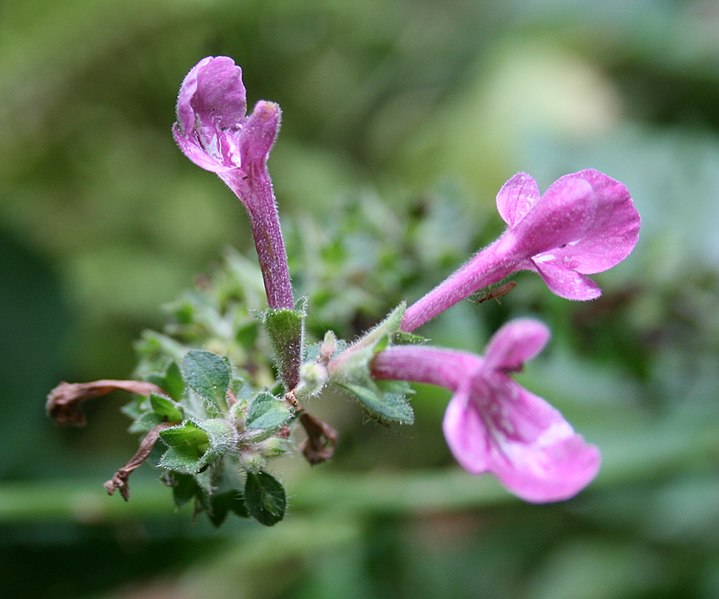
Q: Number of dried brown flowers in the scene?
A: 3